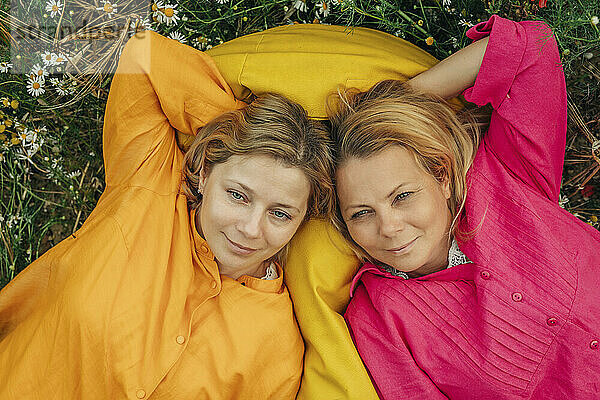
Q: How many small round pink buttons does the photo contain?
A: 4